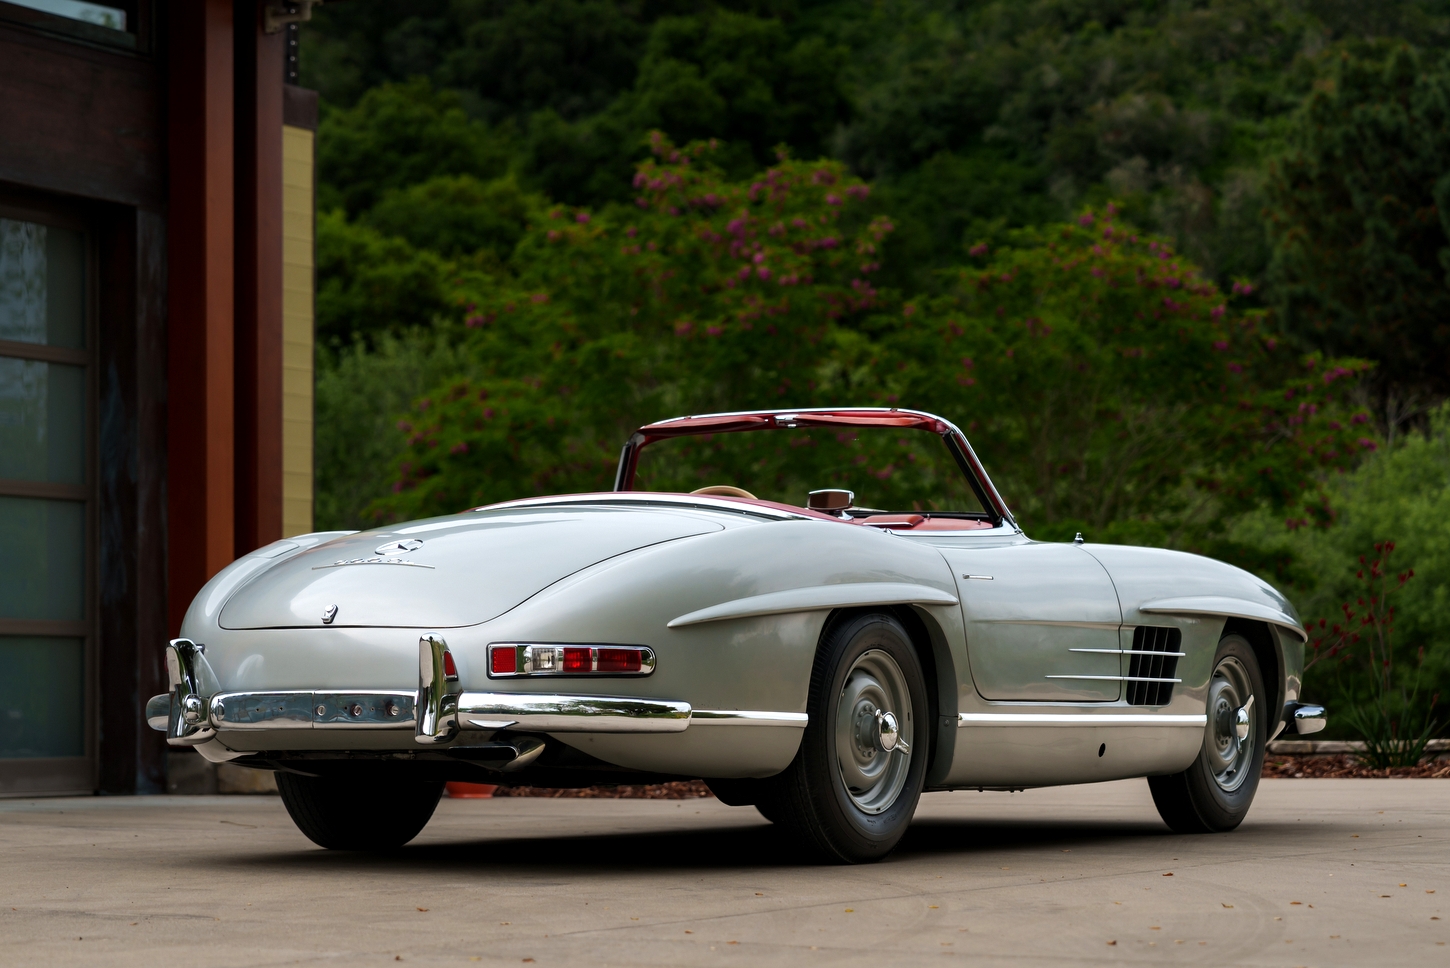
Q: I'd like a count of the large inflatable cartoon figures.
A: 0